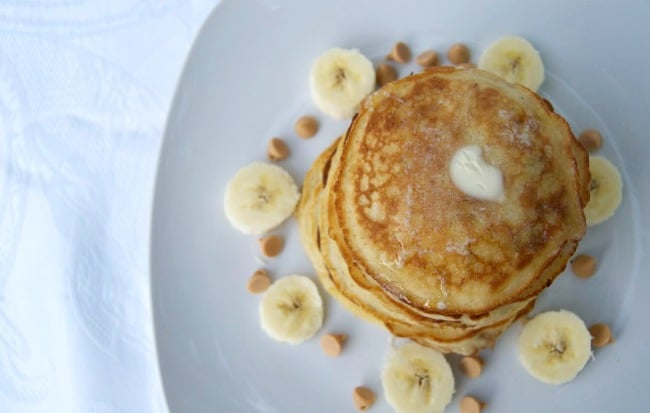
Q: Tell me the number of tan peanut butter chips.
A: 15